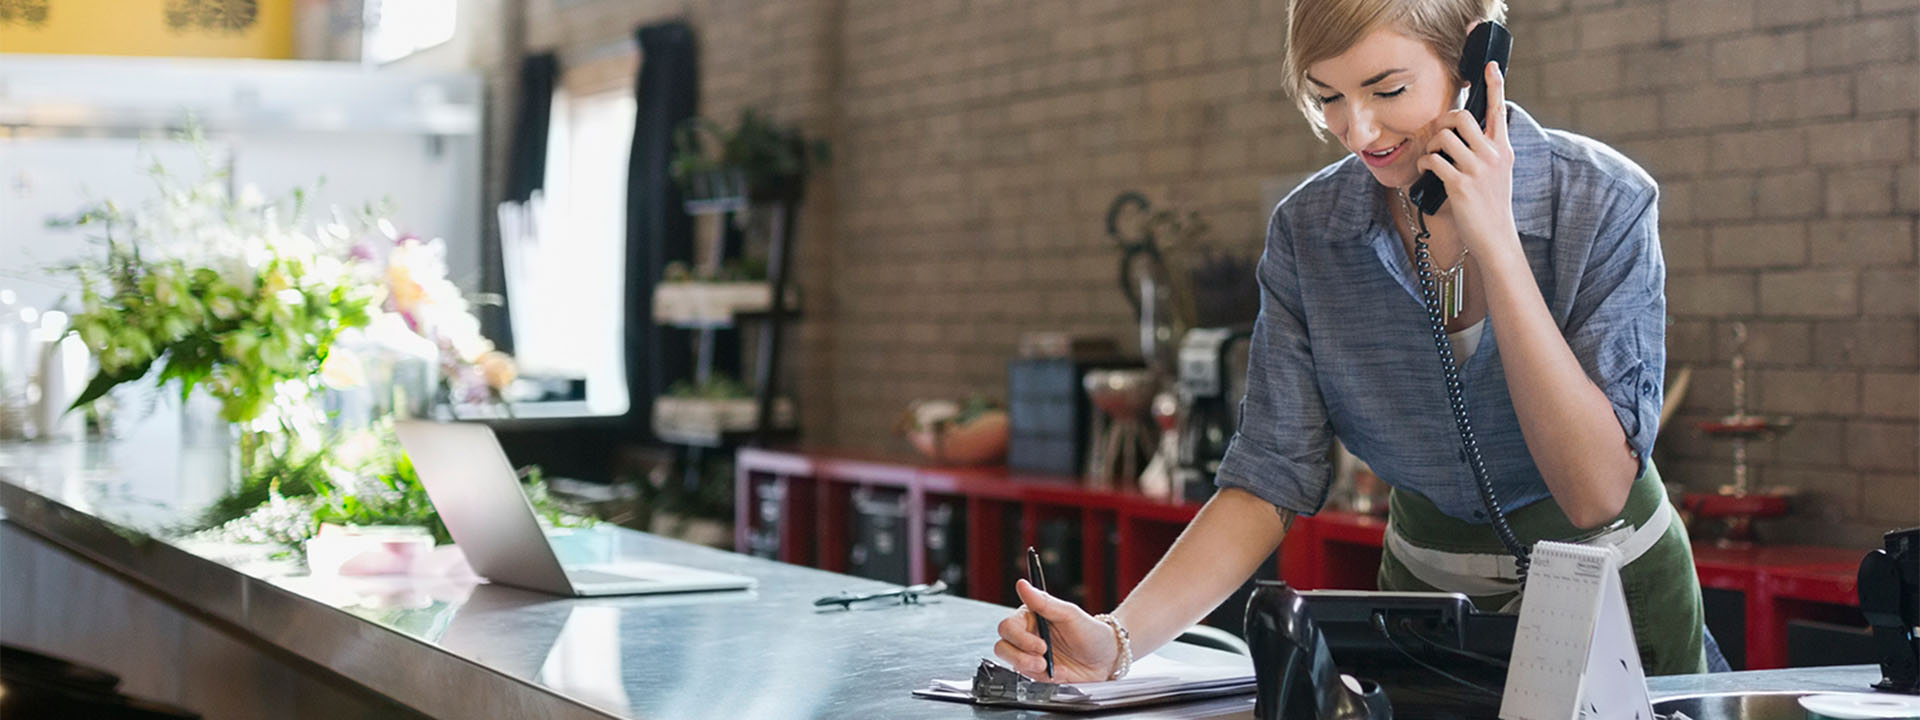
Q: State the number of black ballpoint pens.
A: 1